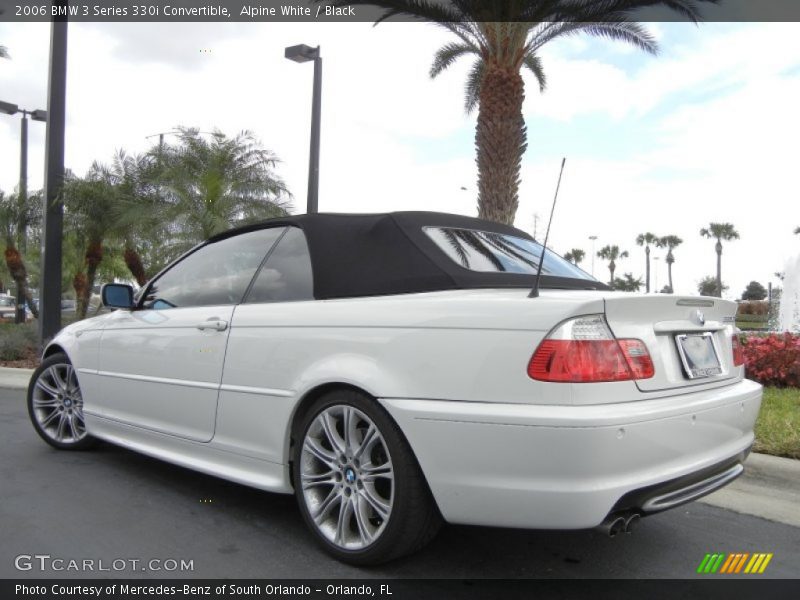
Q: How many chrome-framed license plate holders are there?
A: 1